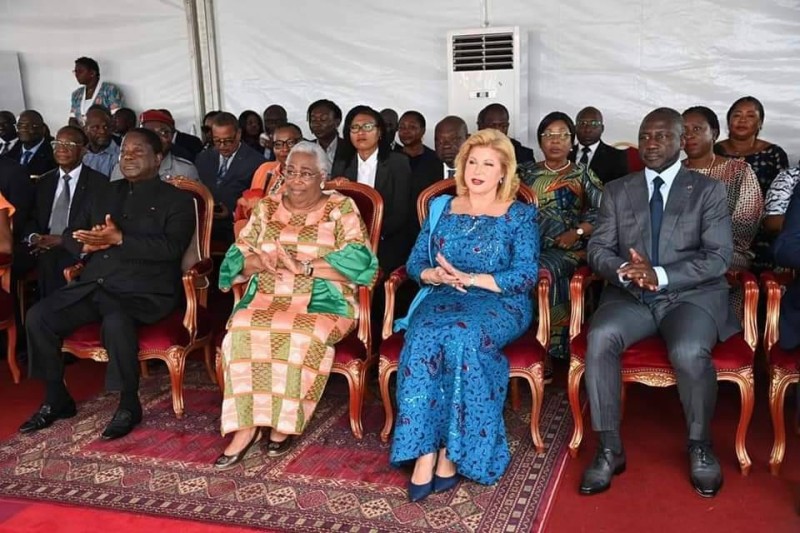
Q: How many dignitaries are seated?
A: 4